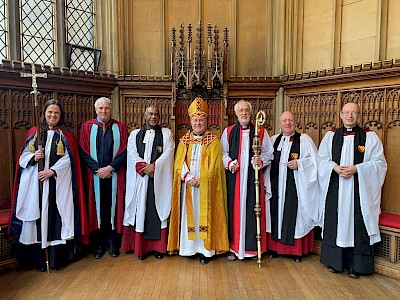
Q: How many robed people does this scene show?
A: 7